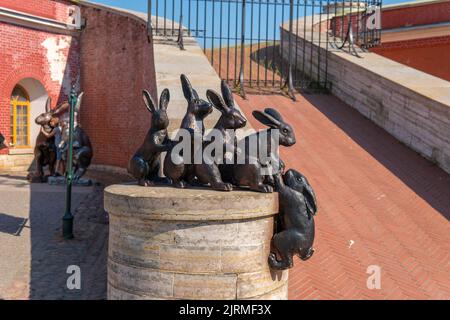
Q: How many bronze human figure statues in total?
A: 0